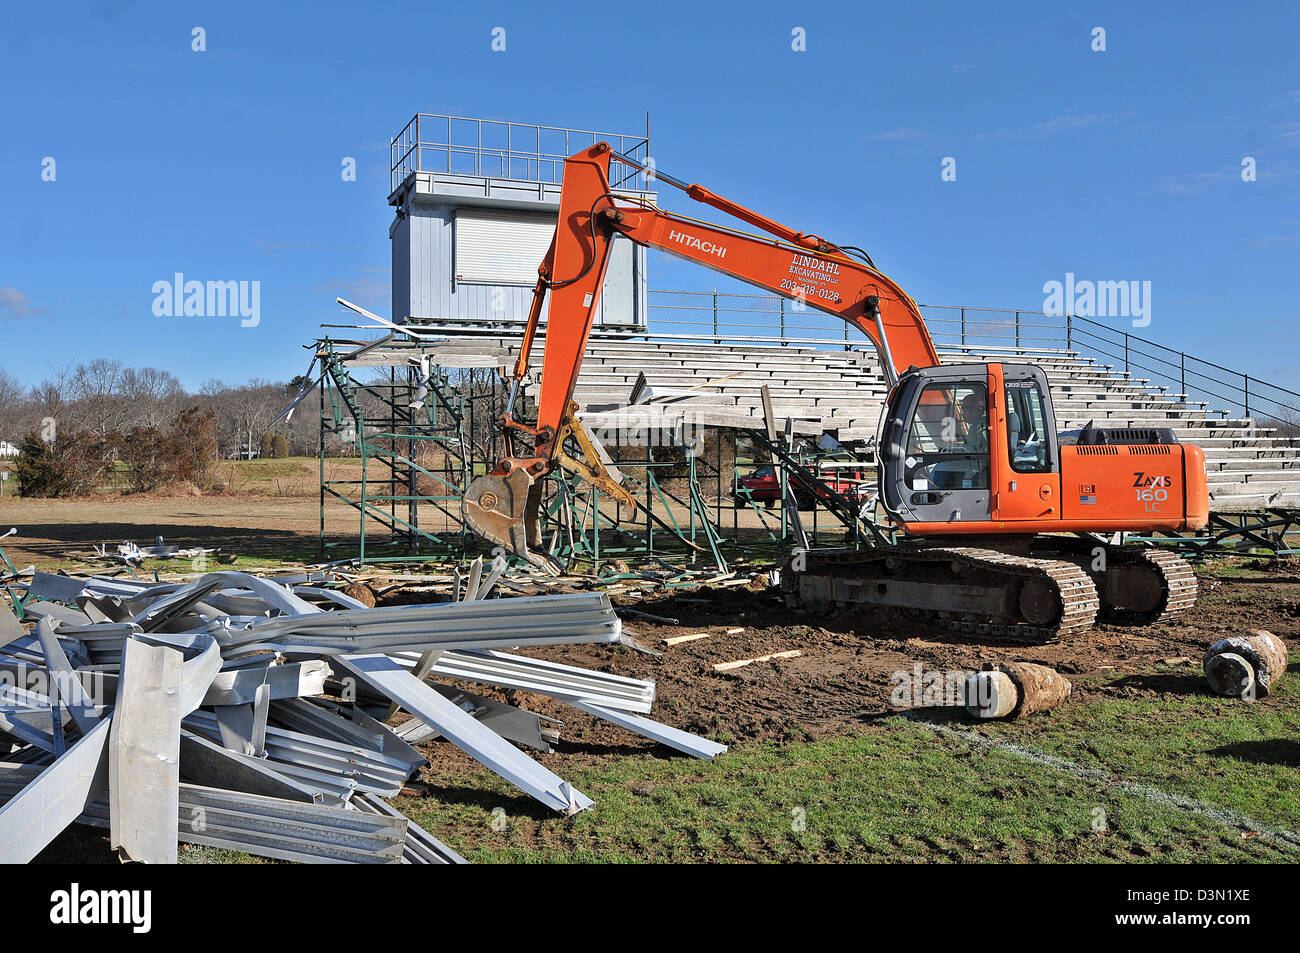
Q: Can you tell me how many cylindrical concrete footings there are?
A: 2